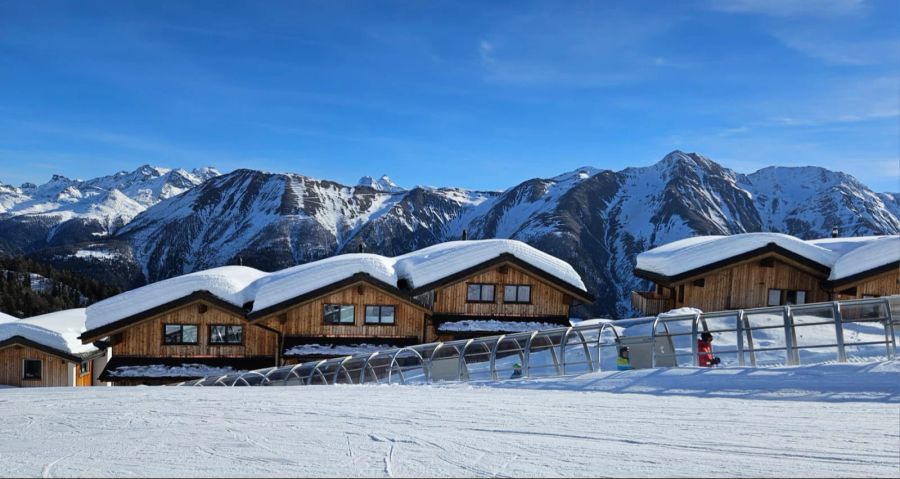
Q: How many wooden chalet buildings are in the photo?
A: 6